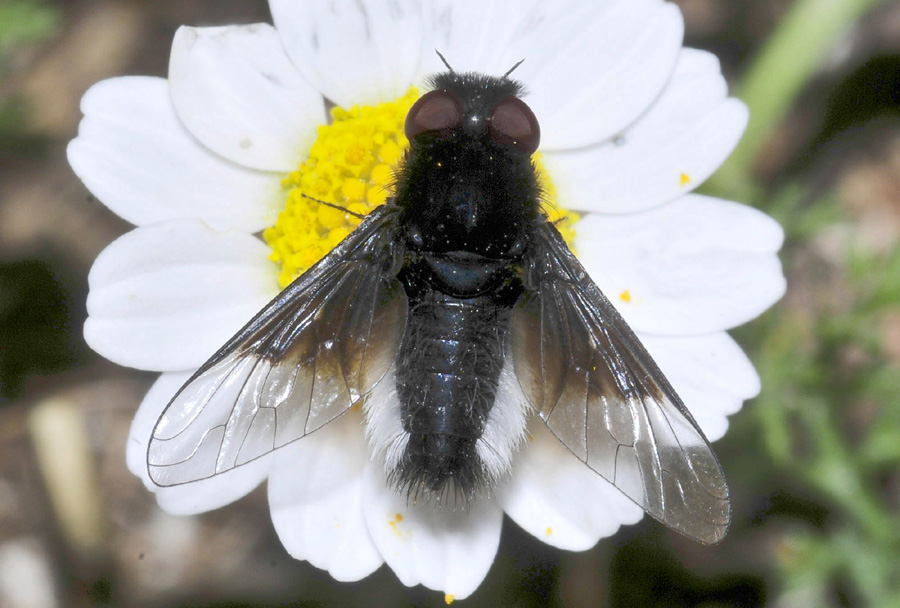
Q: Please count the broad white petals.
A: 12